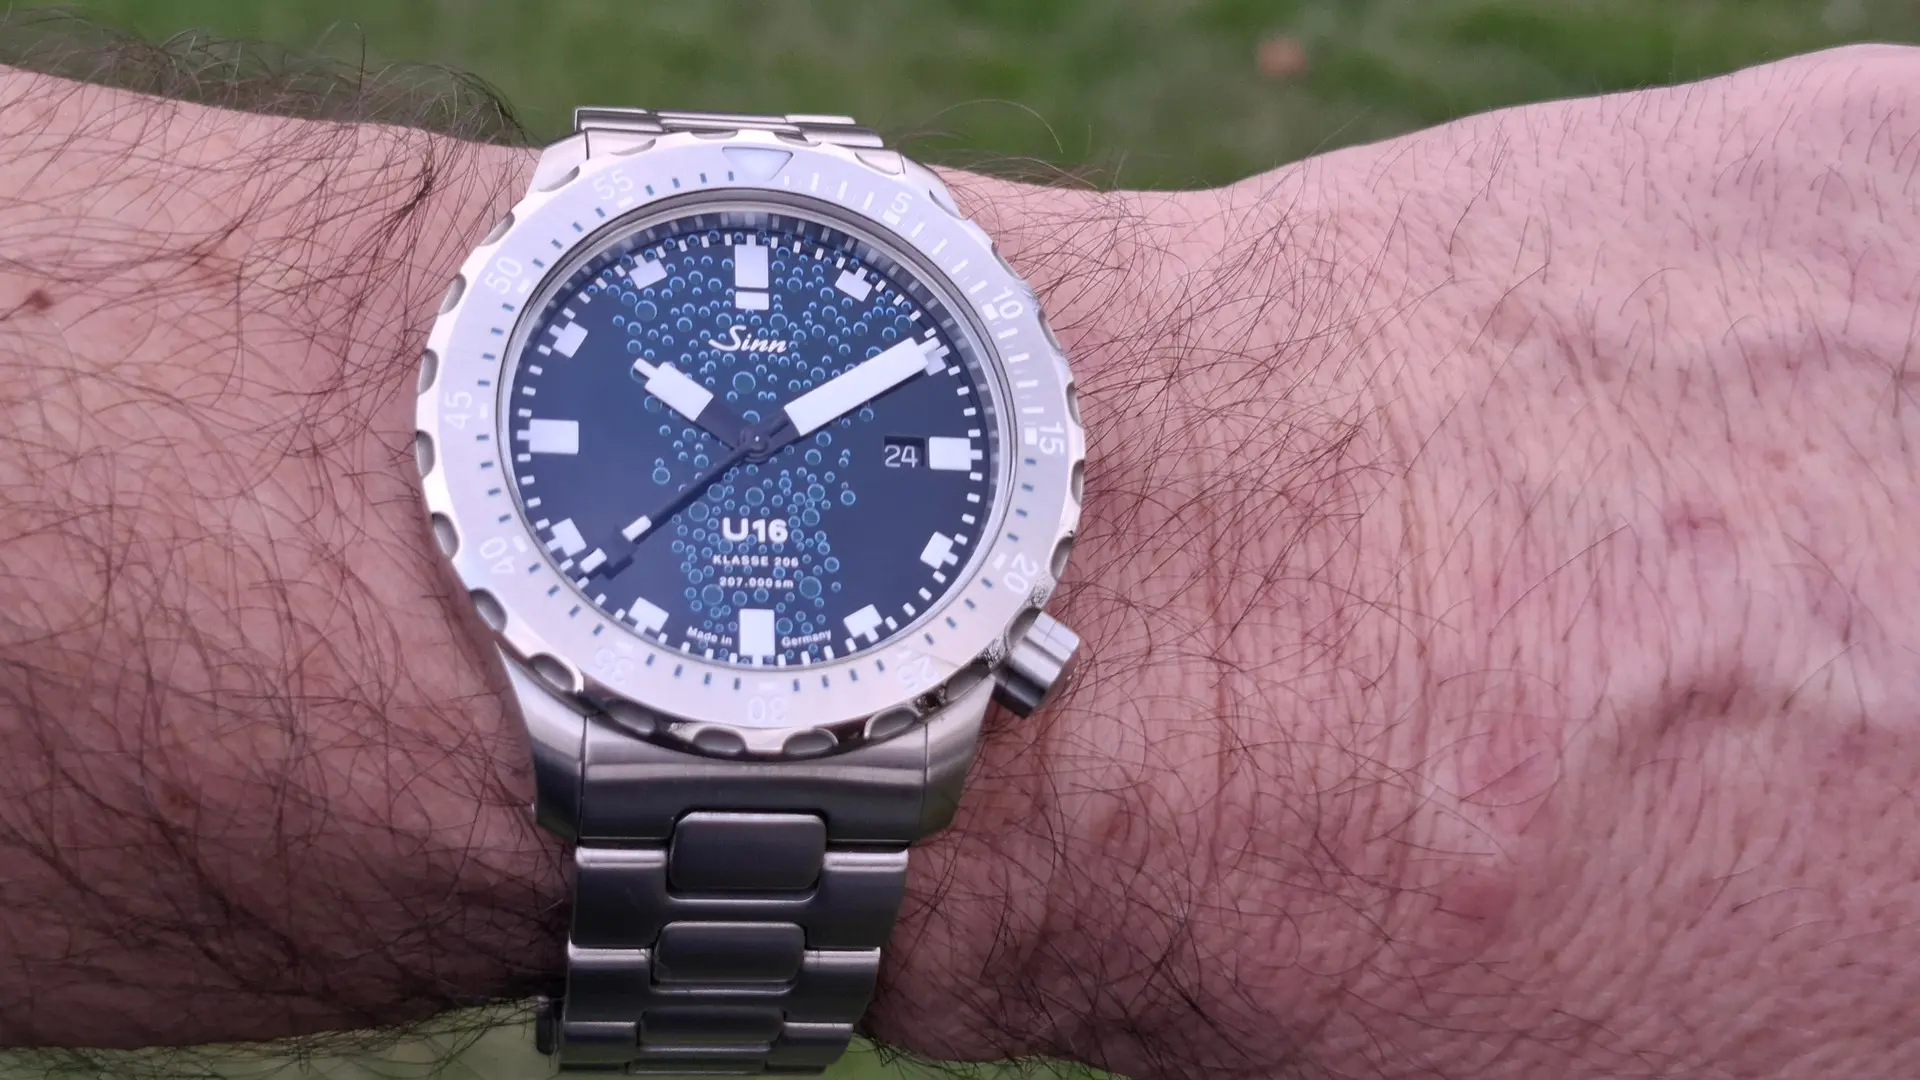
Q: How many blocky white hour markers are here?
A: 12